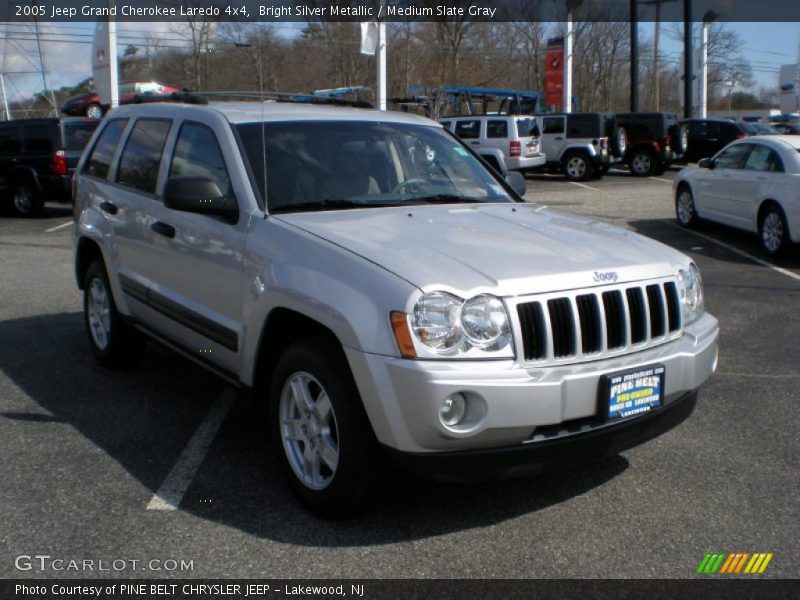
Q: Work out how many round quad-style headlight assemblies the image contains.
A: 2